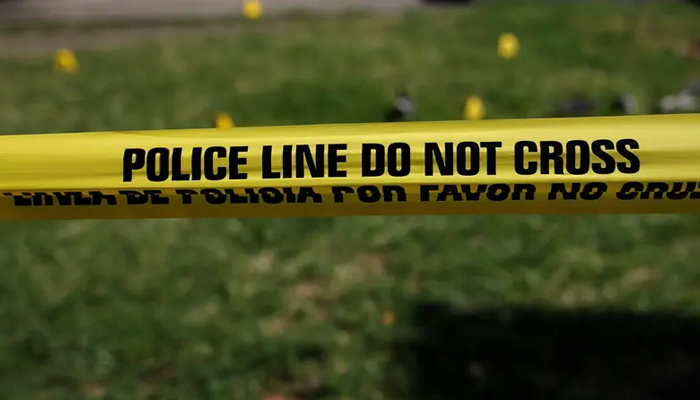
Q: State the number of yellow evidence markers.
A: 5